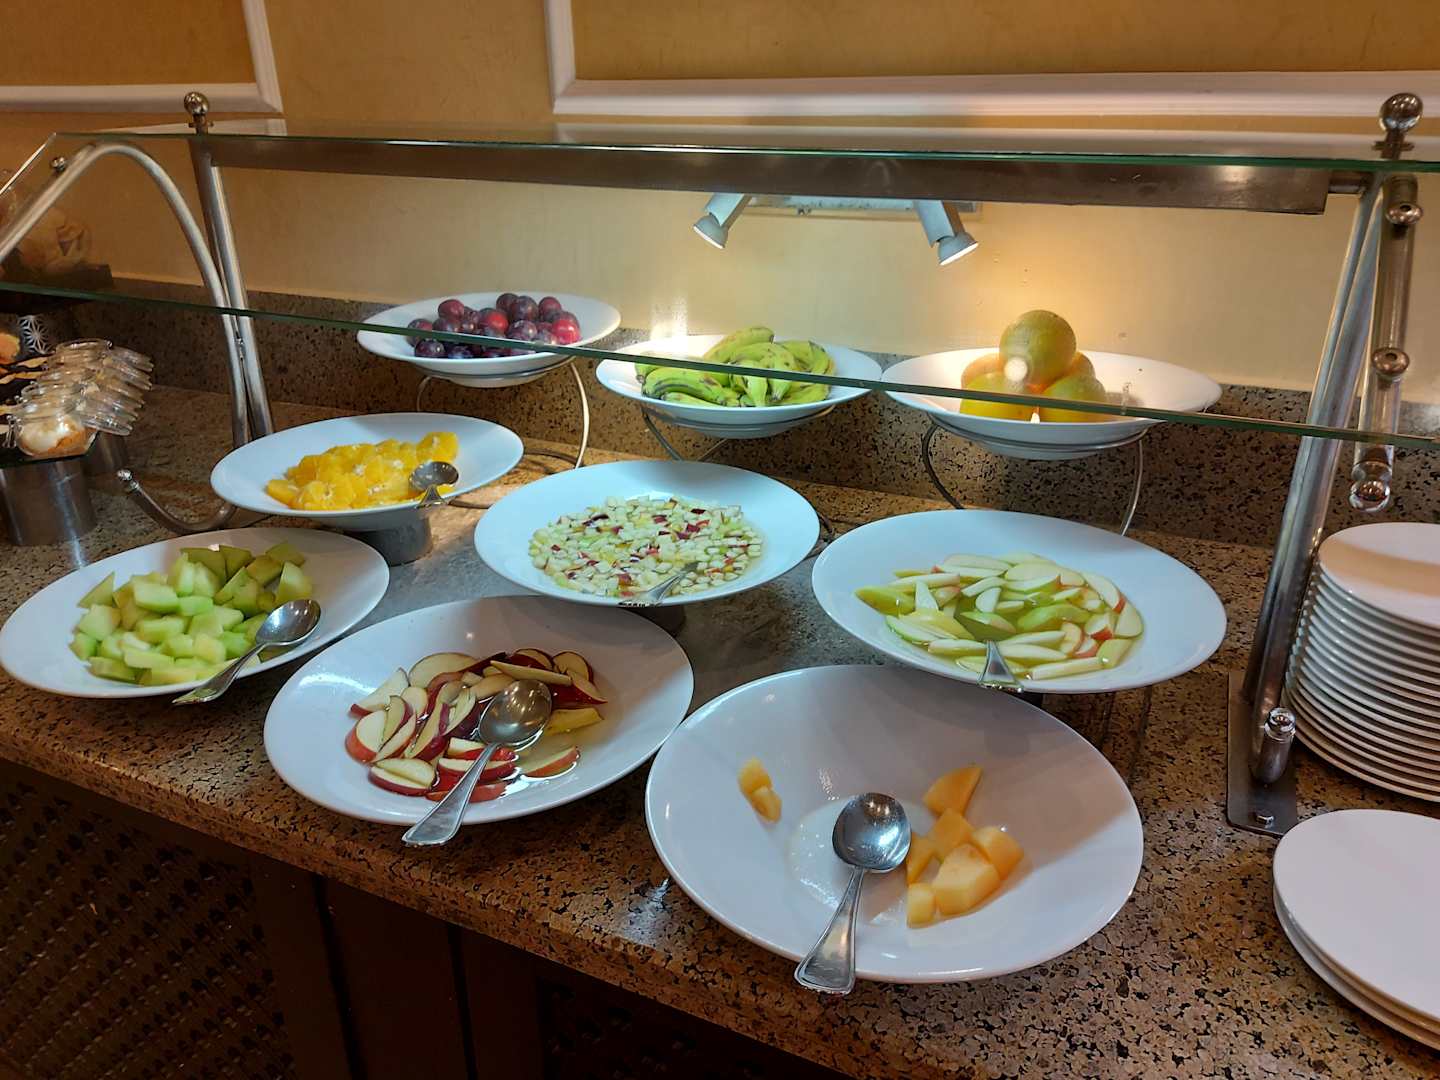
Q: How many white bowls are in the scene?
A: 9